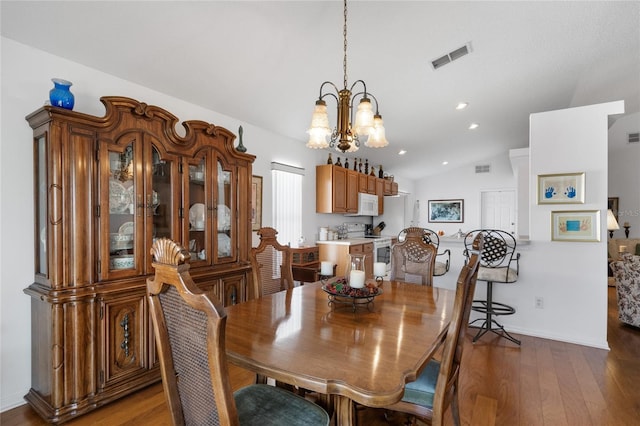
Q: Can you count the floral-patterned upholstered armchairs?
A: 1